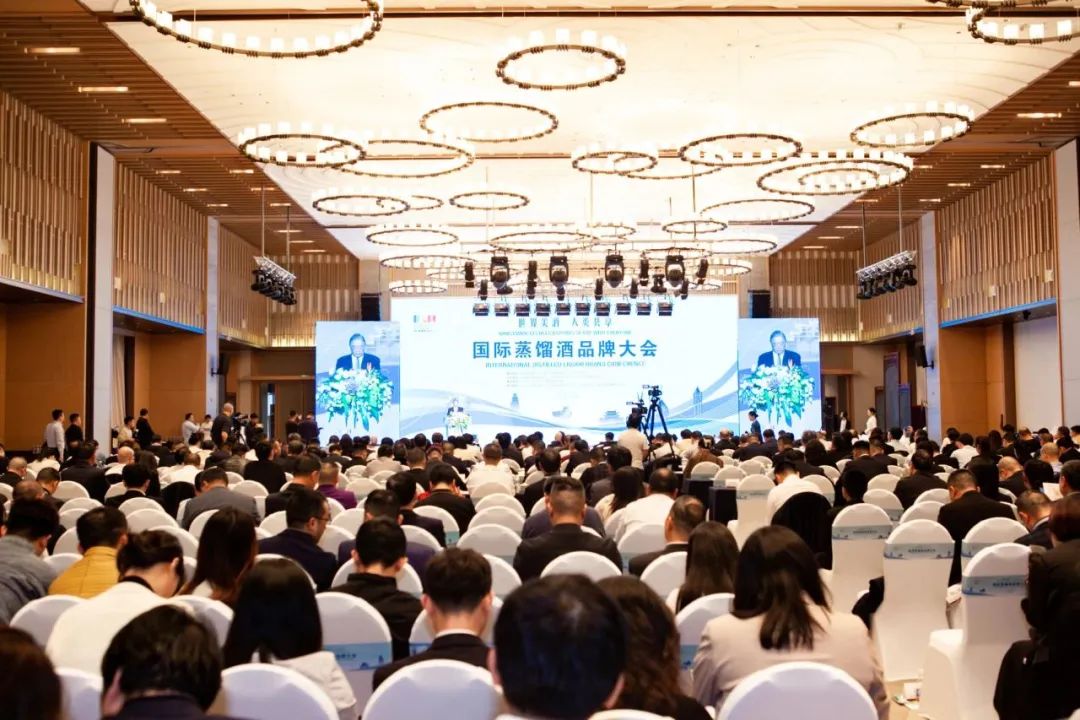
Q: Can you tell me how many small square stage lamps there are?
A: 10